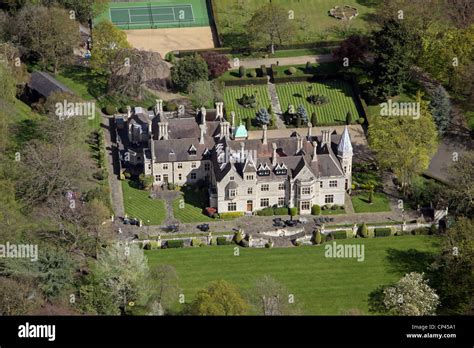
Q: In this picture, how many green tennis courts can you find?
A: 1